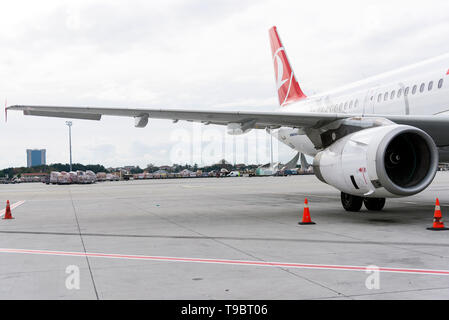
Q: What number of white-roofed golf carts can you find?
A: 0